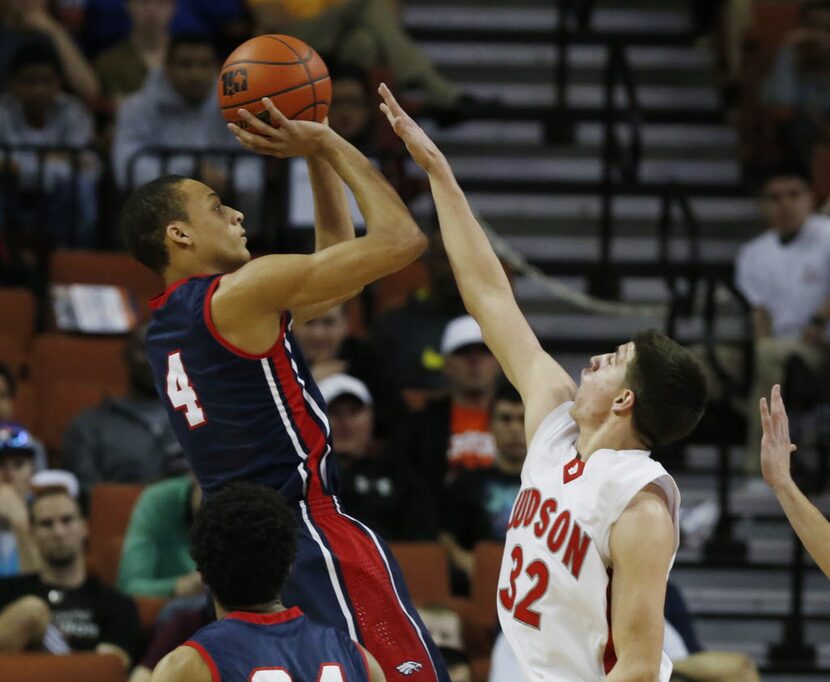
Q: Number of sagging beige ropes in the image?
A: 1